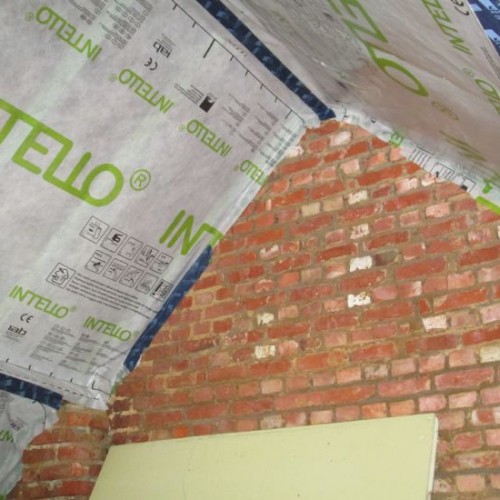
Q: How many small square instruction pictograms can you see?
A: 11